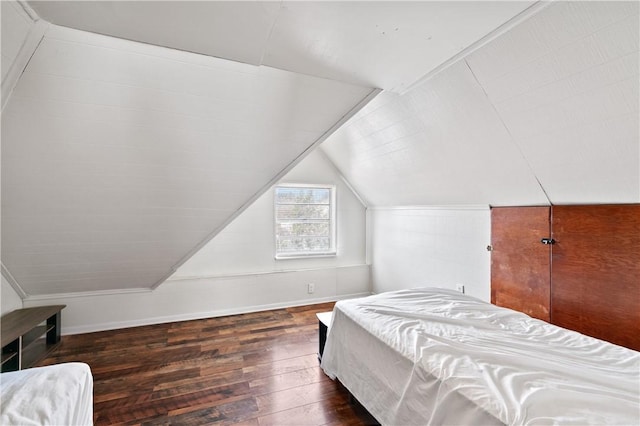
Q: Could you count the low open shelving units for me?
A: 1